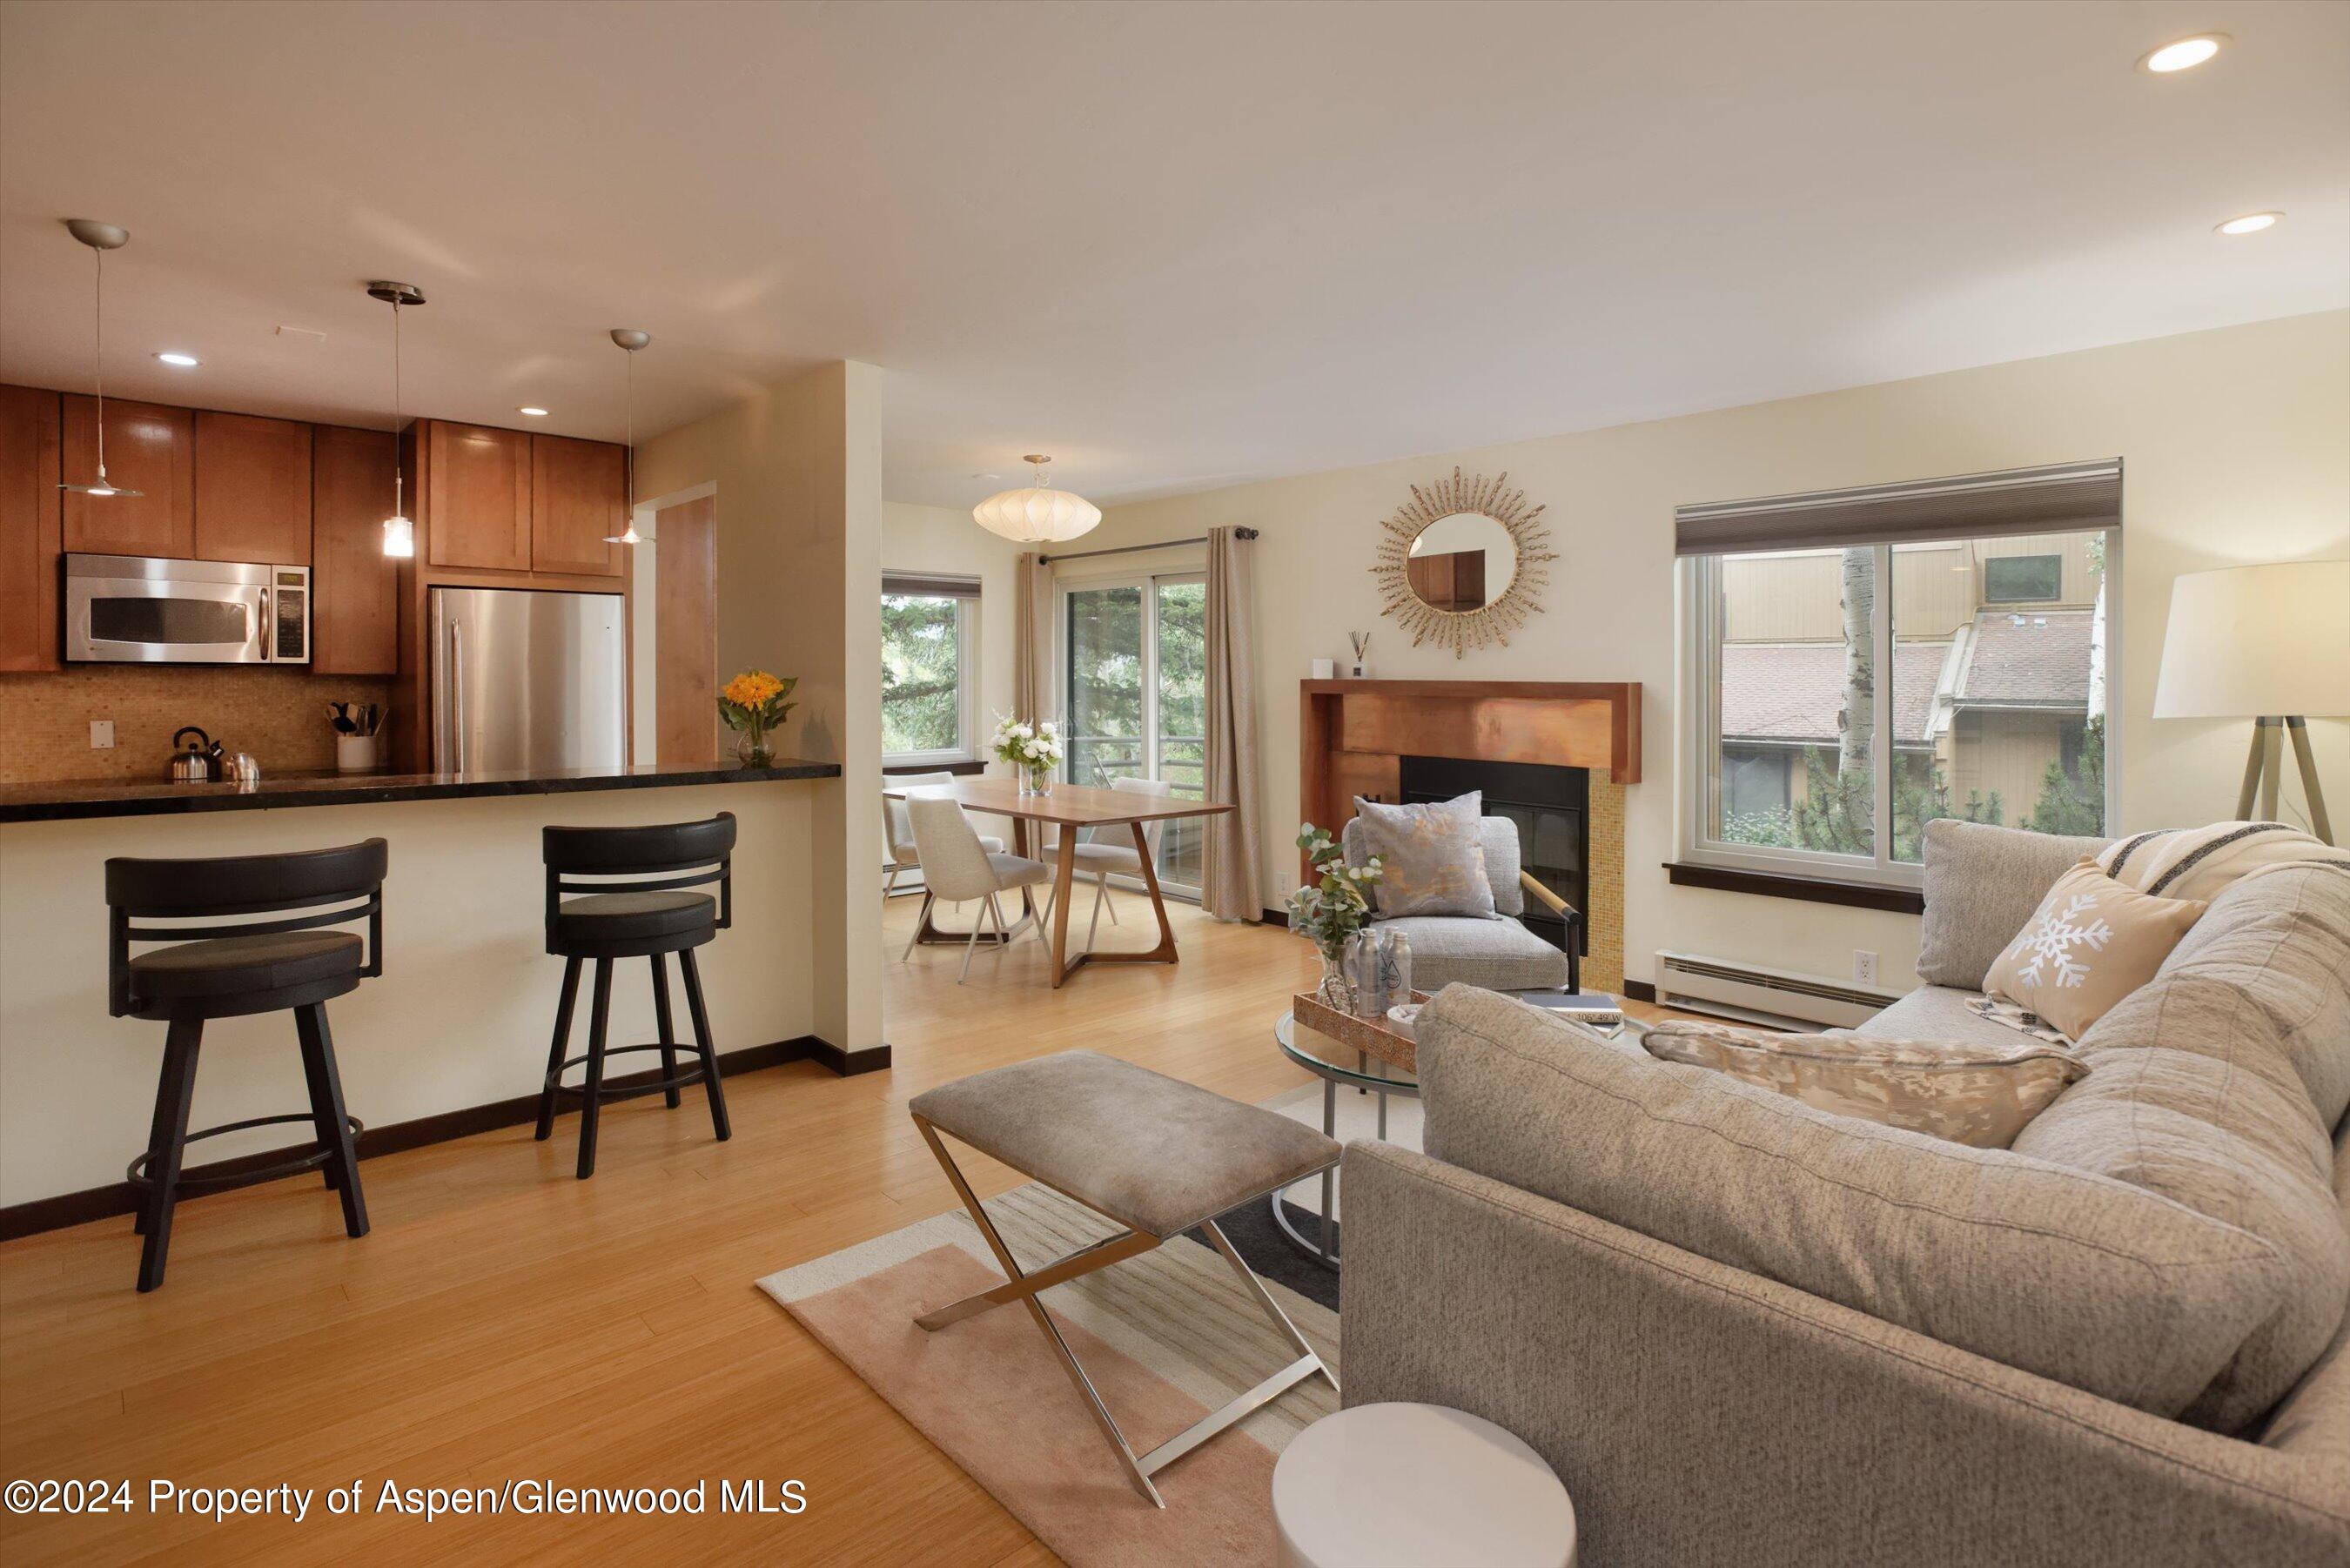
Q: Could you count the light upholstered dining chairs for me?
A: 3